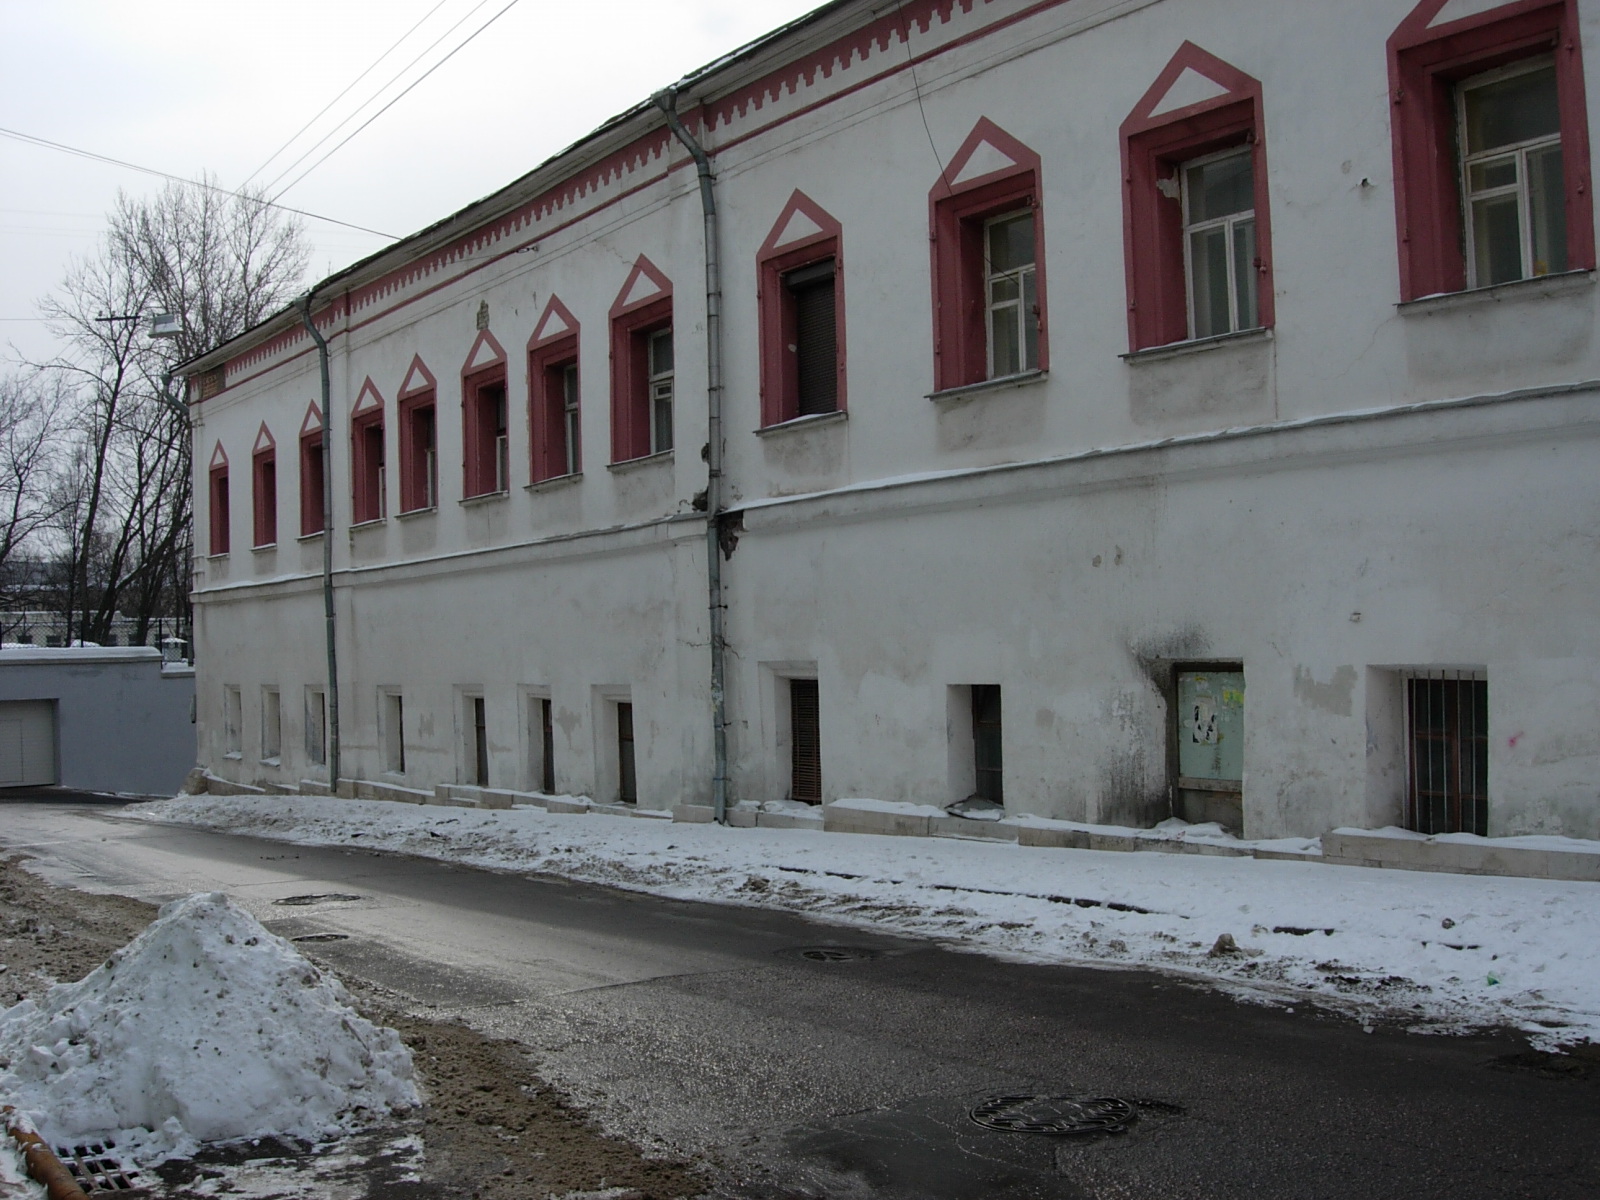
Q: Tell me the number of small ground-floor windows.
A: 11